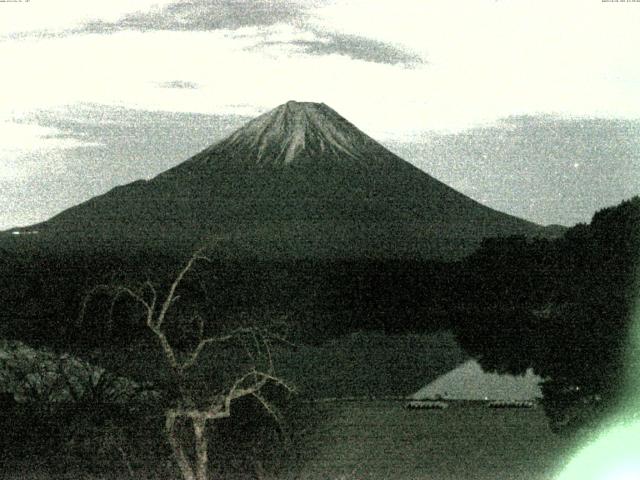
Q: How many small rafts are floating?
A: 2